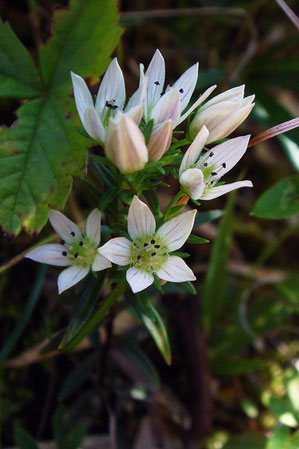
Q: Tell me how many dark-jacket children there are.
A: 0